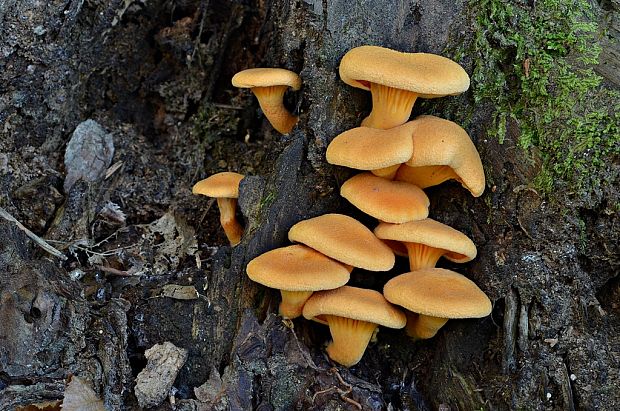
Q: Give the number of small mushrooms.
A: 2